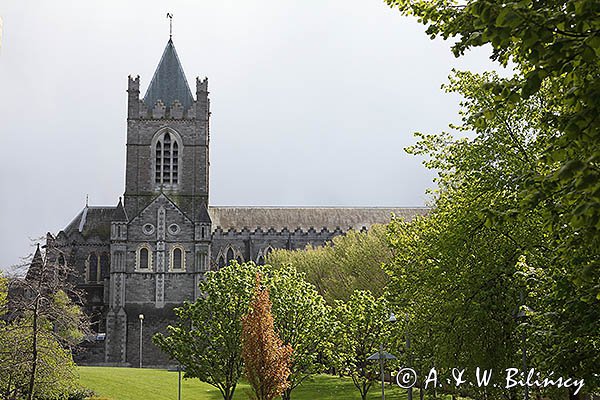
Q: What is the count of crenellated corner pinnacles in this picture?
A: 2